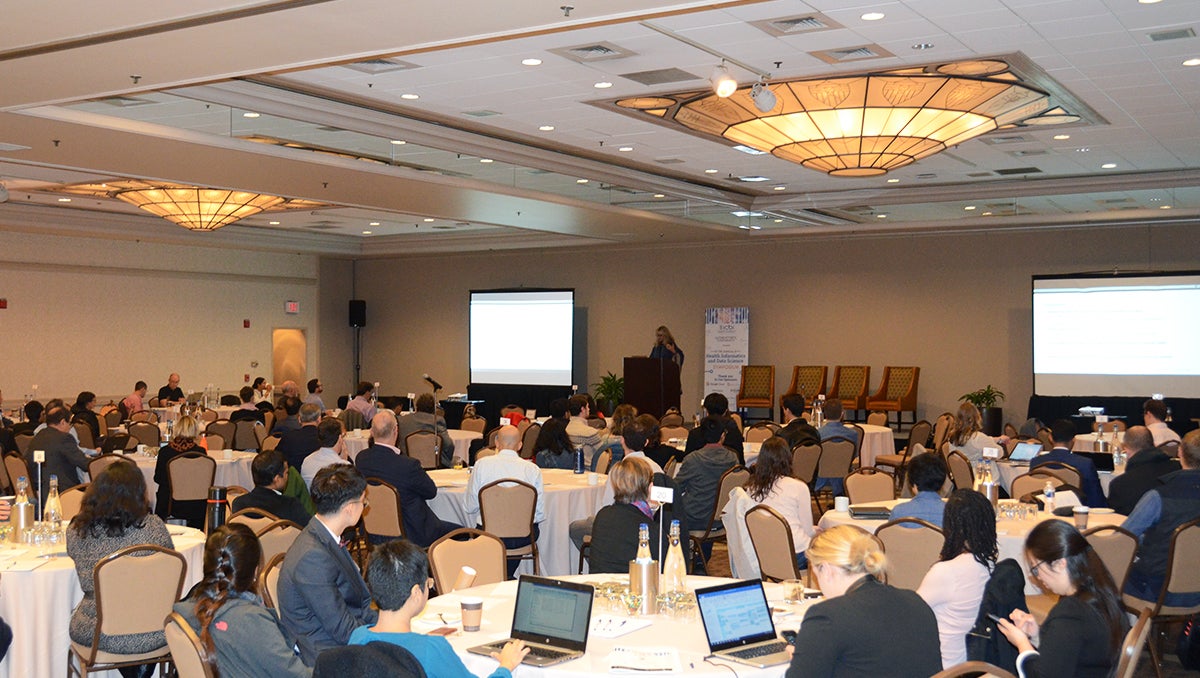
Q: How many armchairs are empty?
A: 4